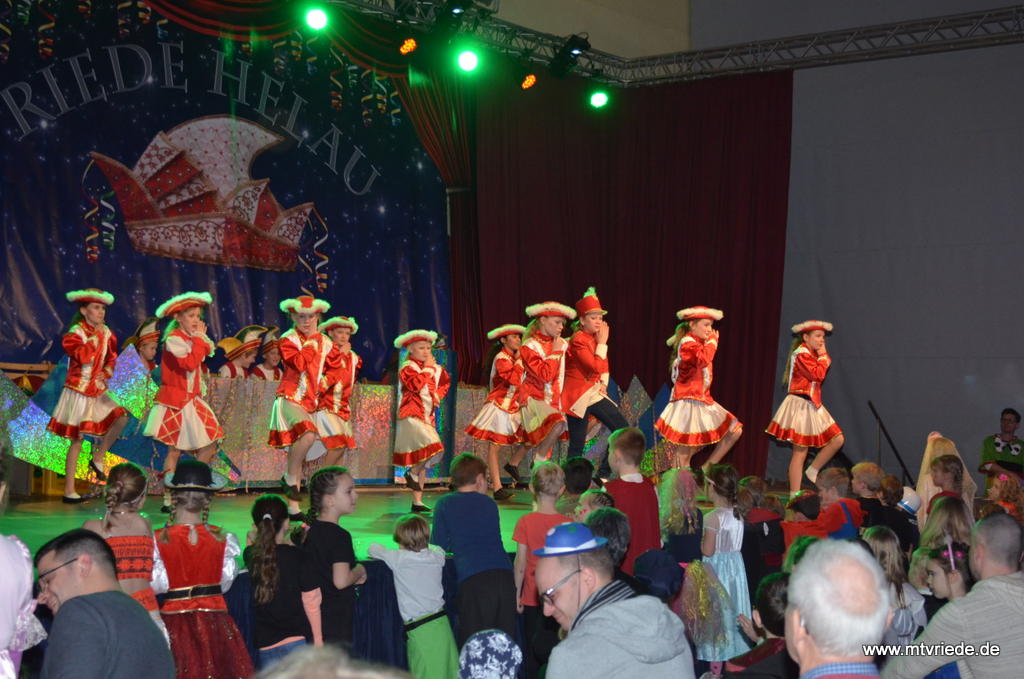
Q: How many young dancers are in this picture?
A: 10